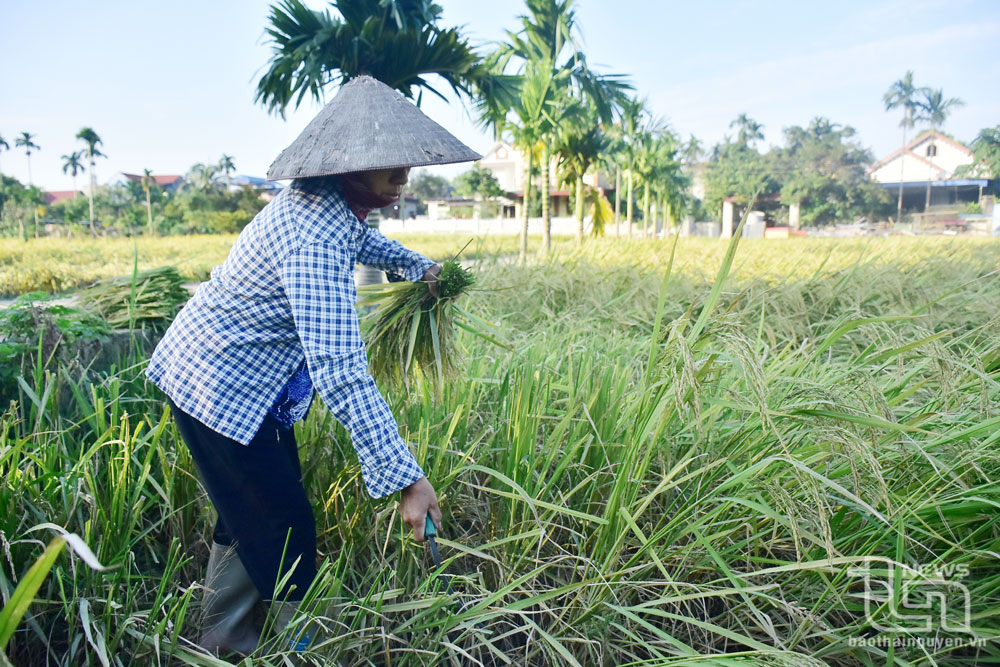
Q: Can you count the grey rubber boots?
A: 2